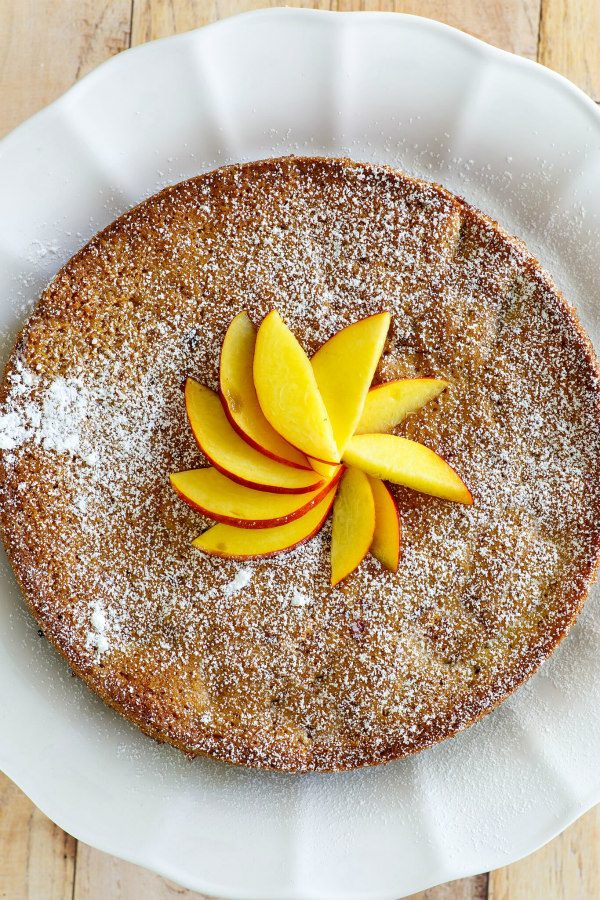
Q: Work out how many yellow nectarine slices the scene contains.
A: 10